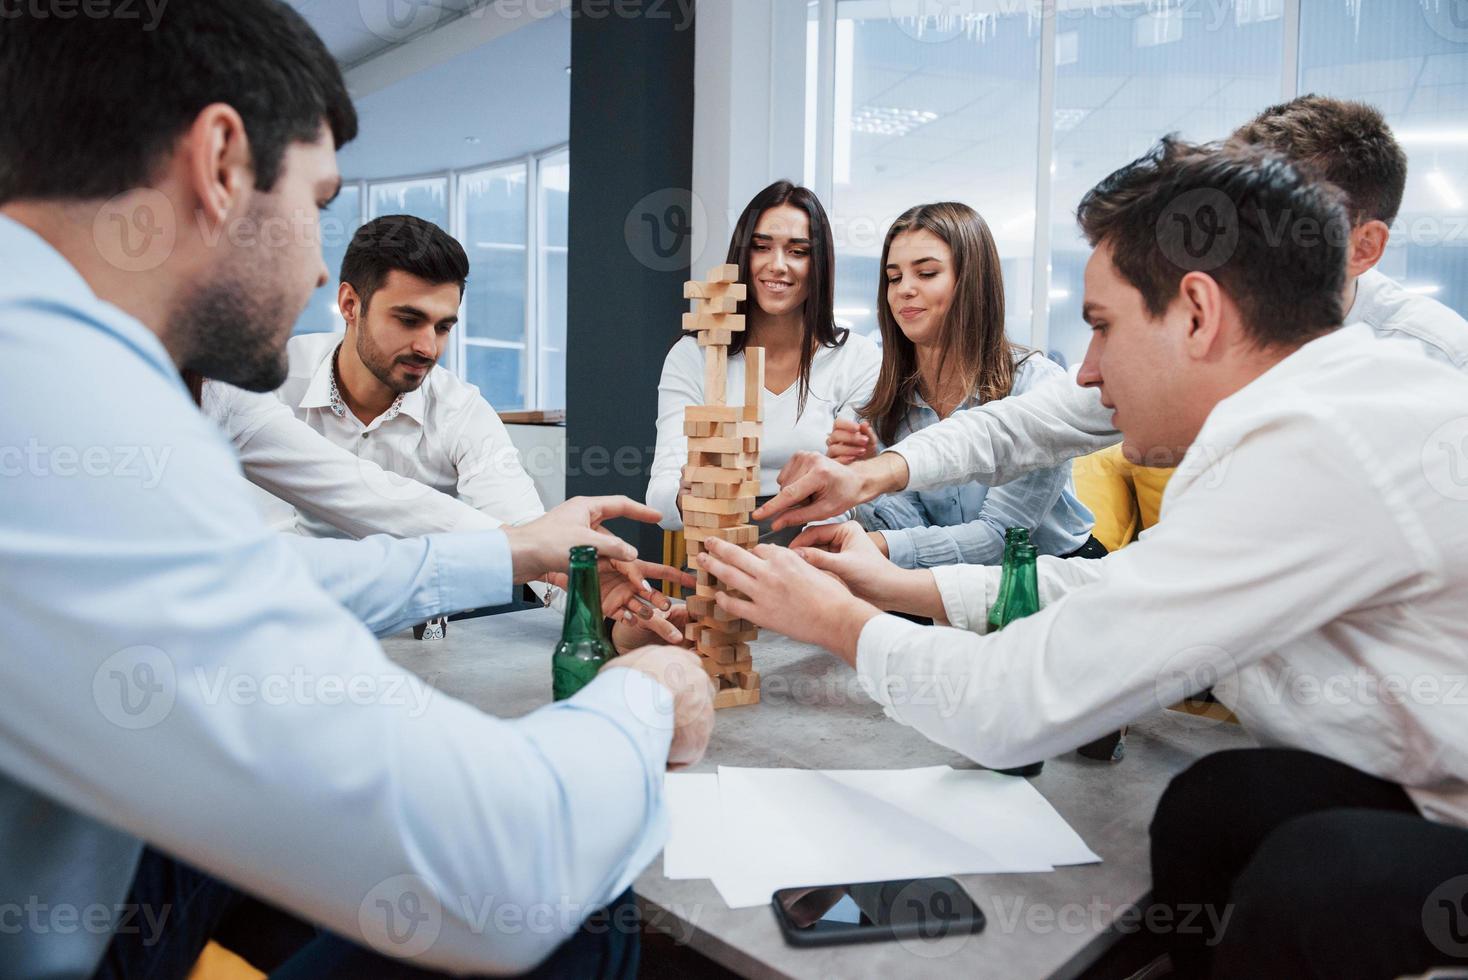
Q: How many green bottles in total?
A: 3